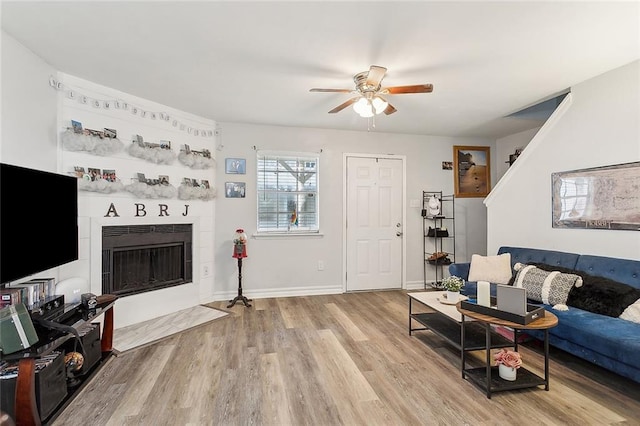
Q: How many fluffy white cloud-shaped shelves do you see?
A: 6